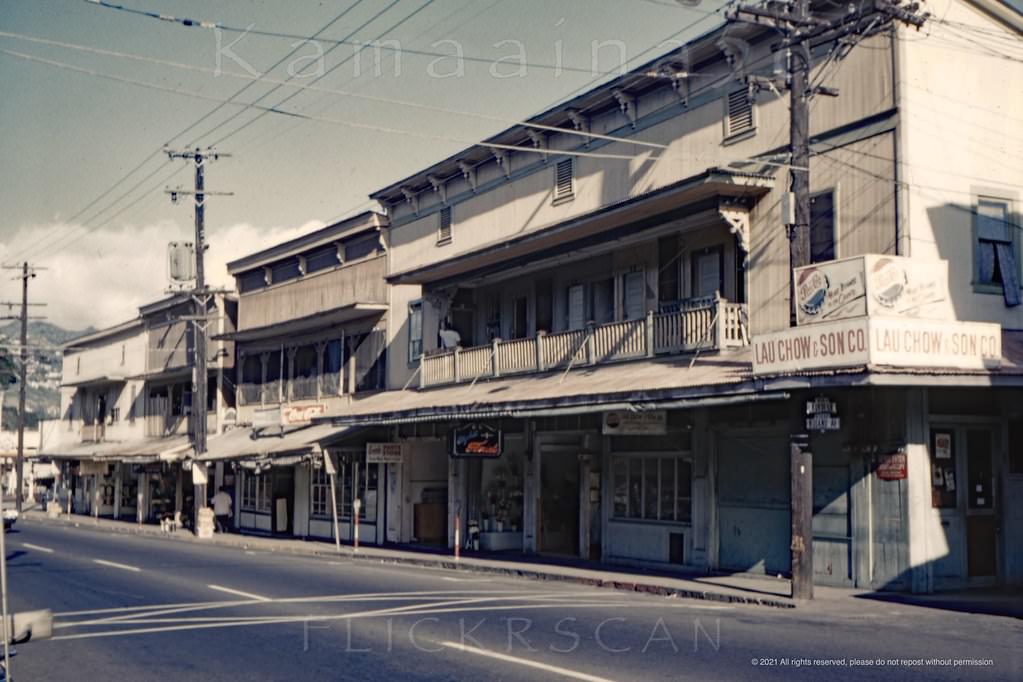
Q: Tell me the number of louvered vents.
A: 3